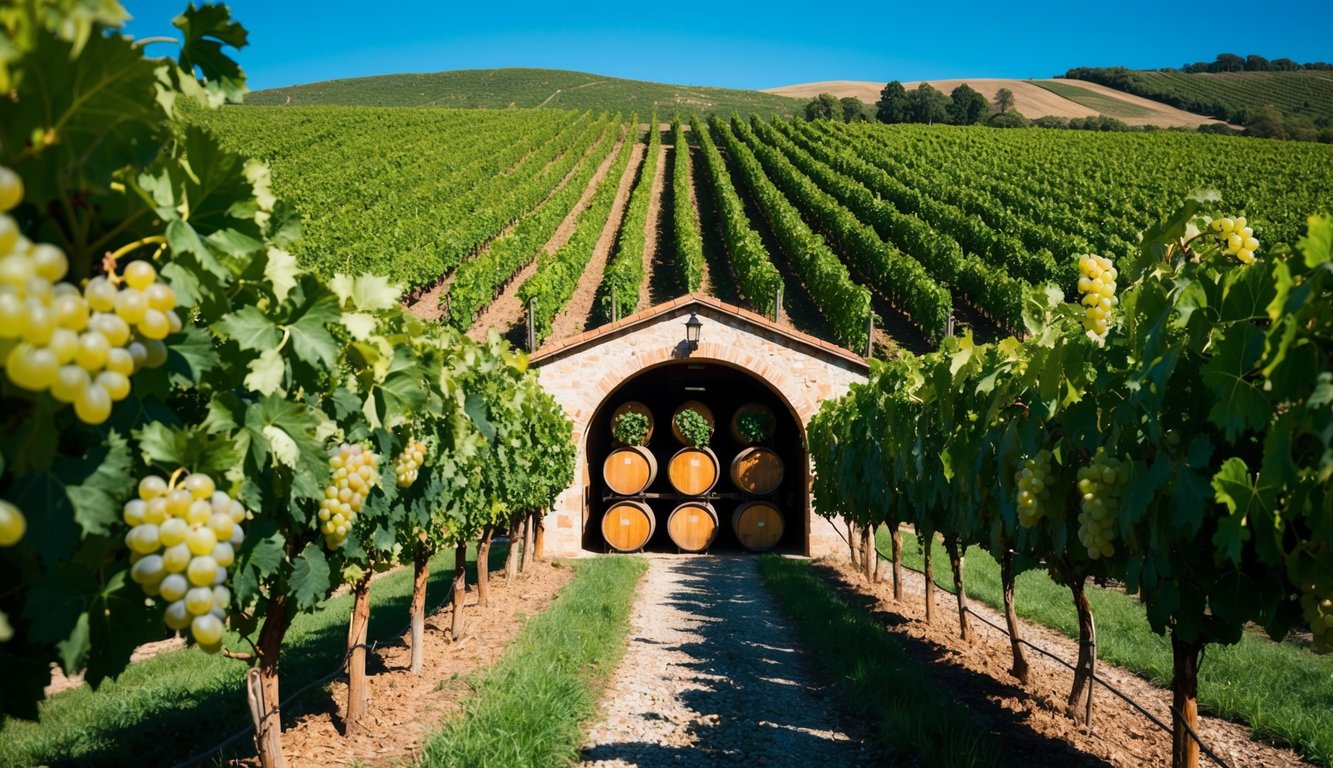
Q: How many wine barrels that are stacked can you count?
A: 9